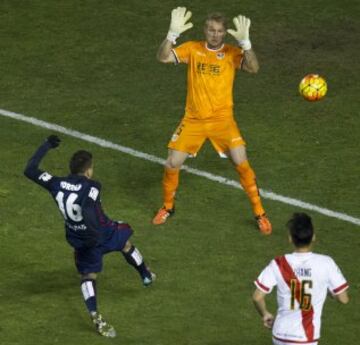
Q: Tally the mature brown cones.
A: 0